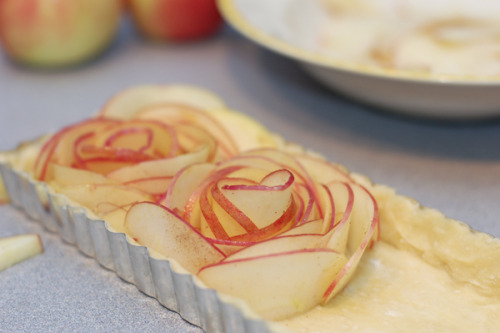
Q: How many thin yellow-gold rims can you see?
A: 1